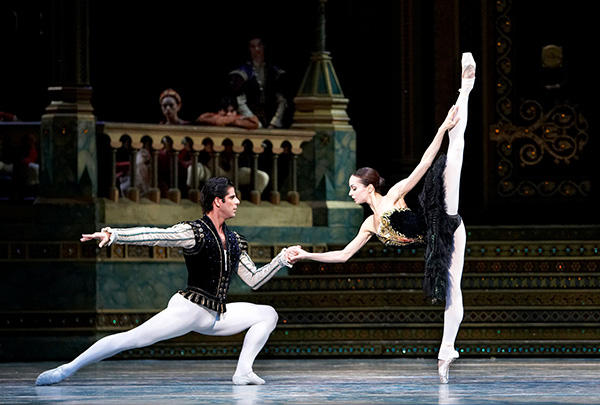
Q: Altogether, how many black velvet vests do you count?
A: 1